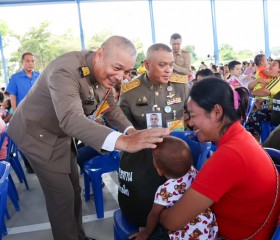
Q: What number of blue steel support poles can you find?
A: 5